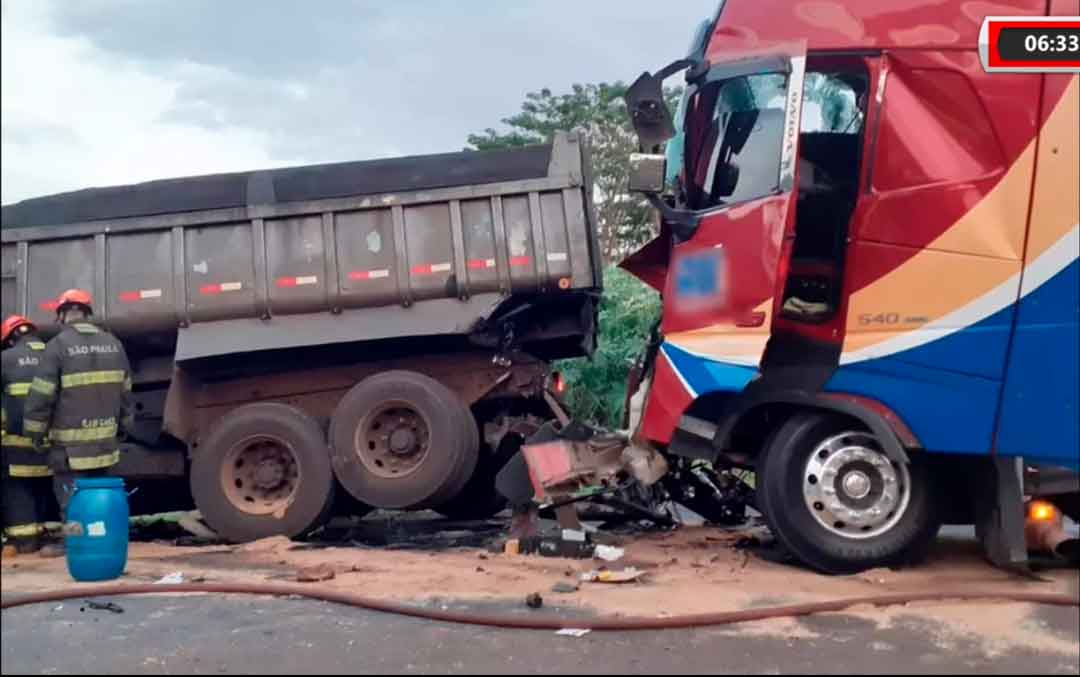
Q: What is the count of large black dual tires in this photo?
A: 2